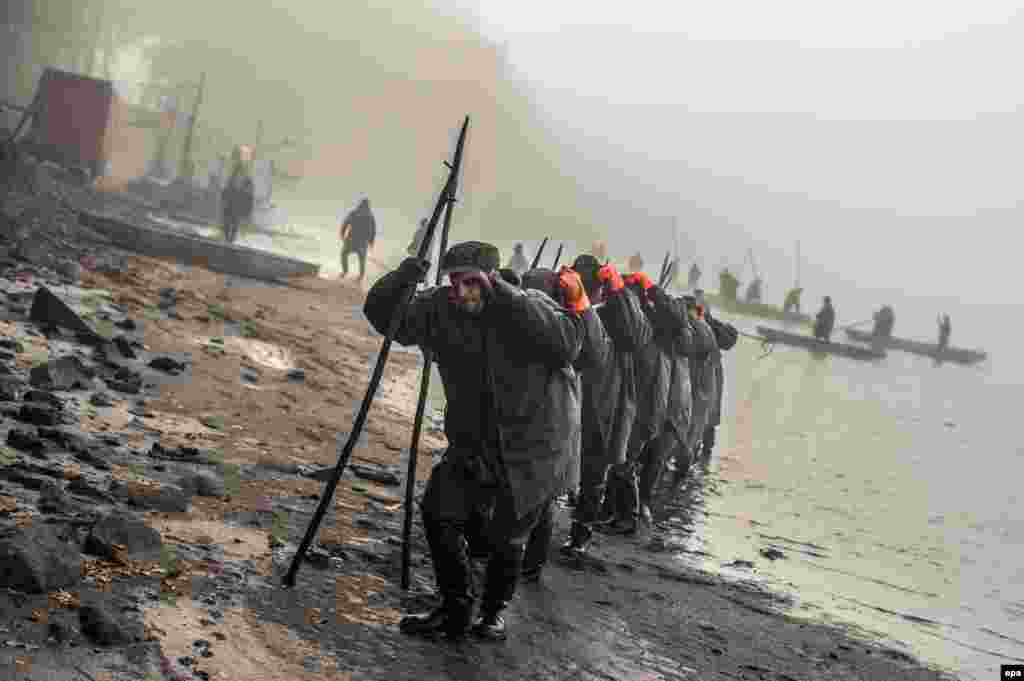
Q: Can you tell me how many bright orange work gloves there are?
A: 3